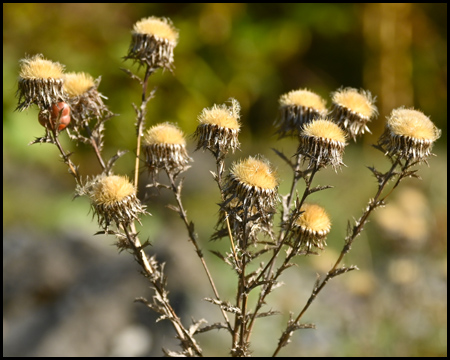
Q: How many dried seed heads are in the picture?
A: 12